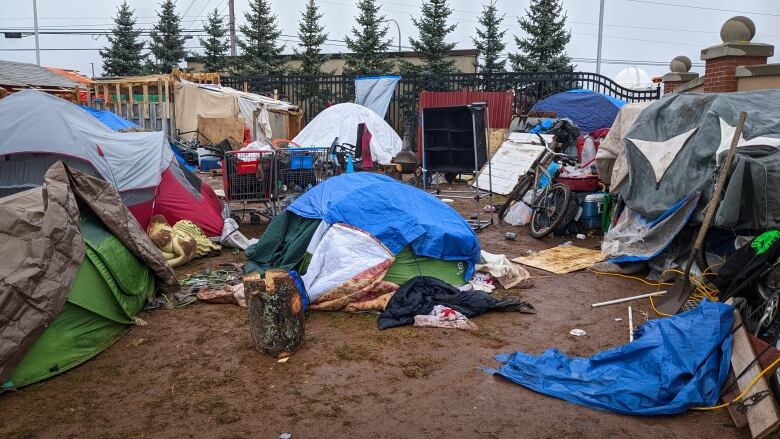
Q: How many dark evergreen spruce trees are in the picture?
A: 9